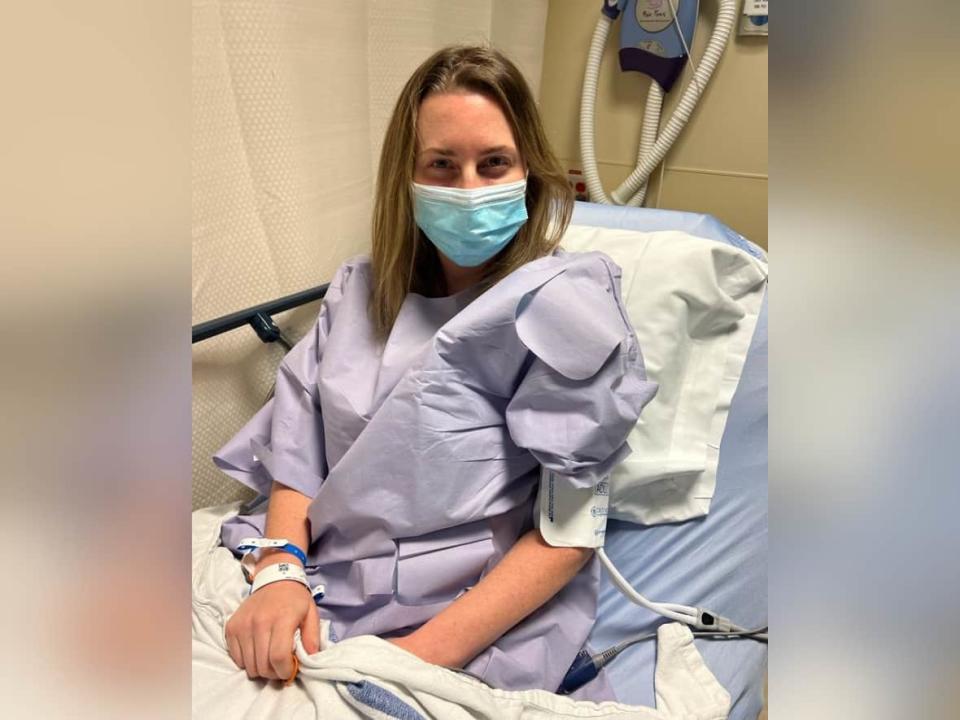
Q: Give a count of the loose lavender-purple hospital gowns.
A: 1